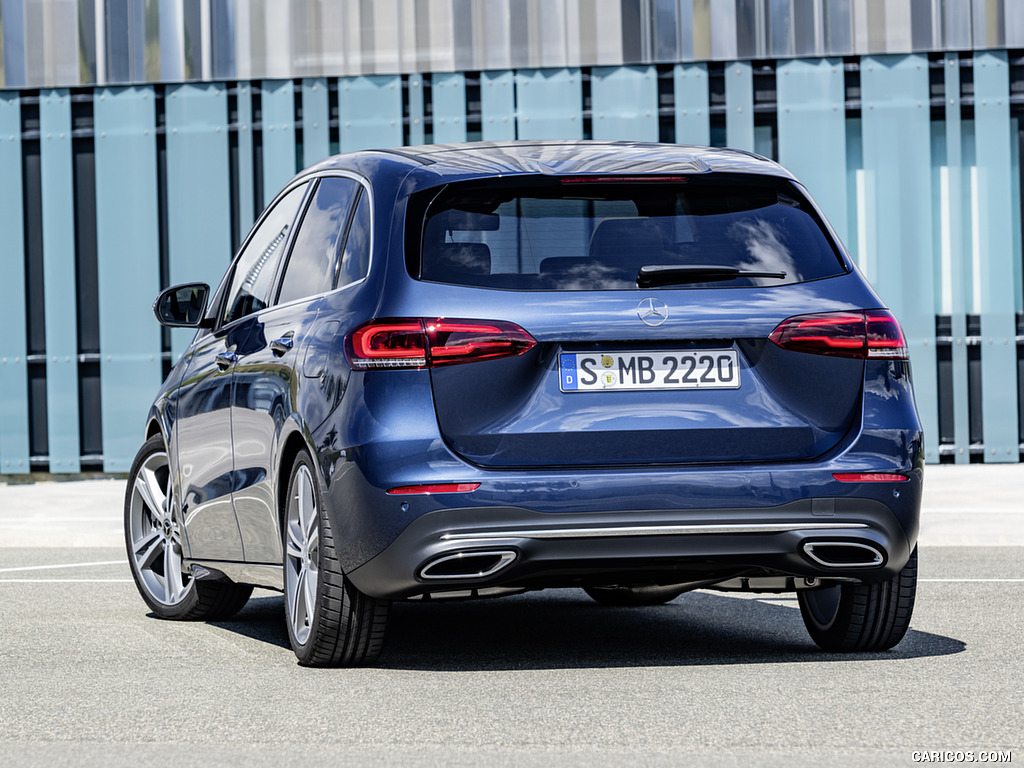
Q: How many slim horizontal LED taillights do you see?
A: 2